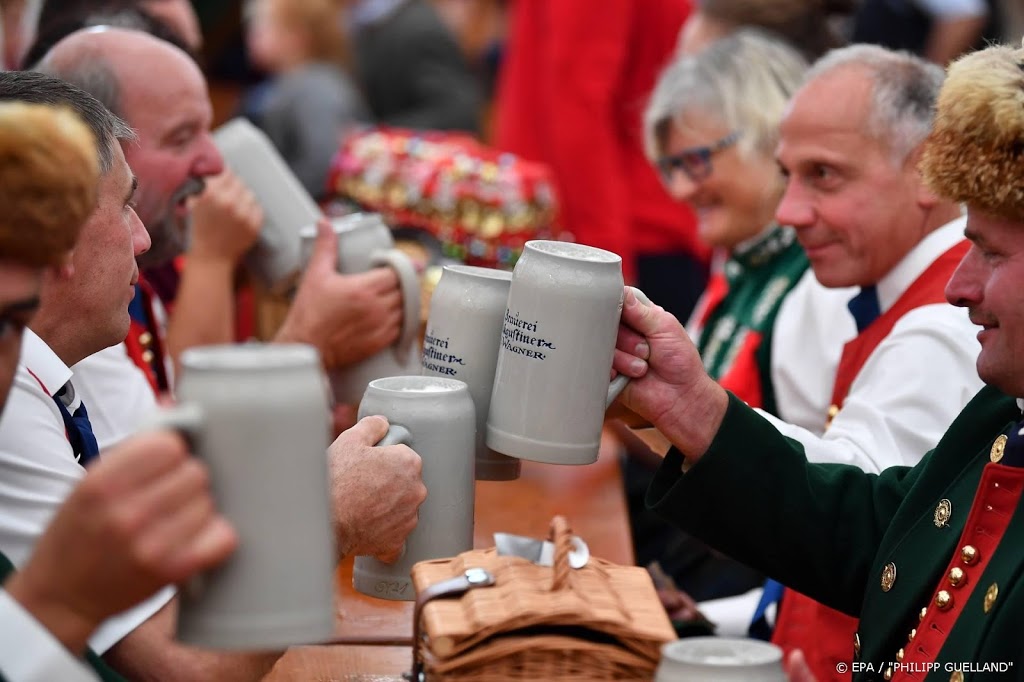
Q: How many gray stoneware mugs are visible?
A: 7